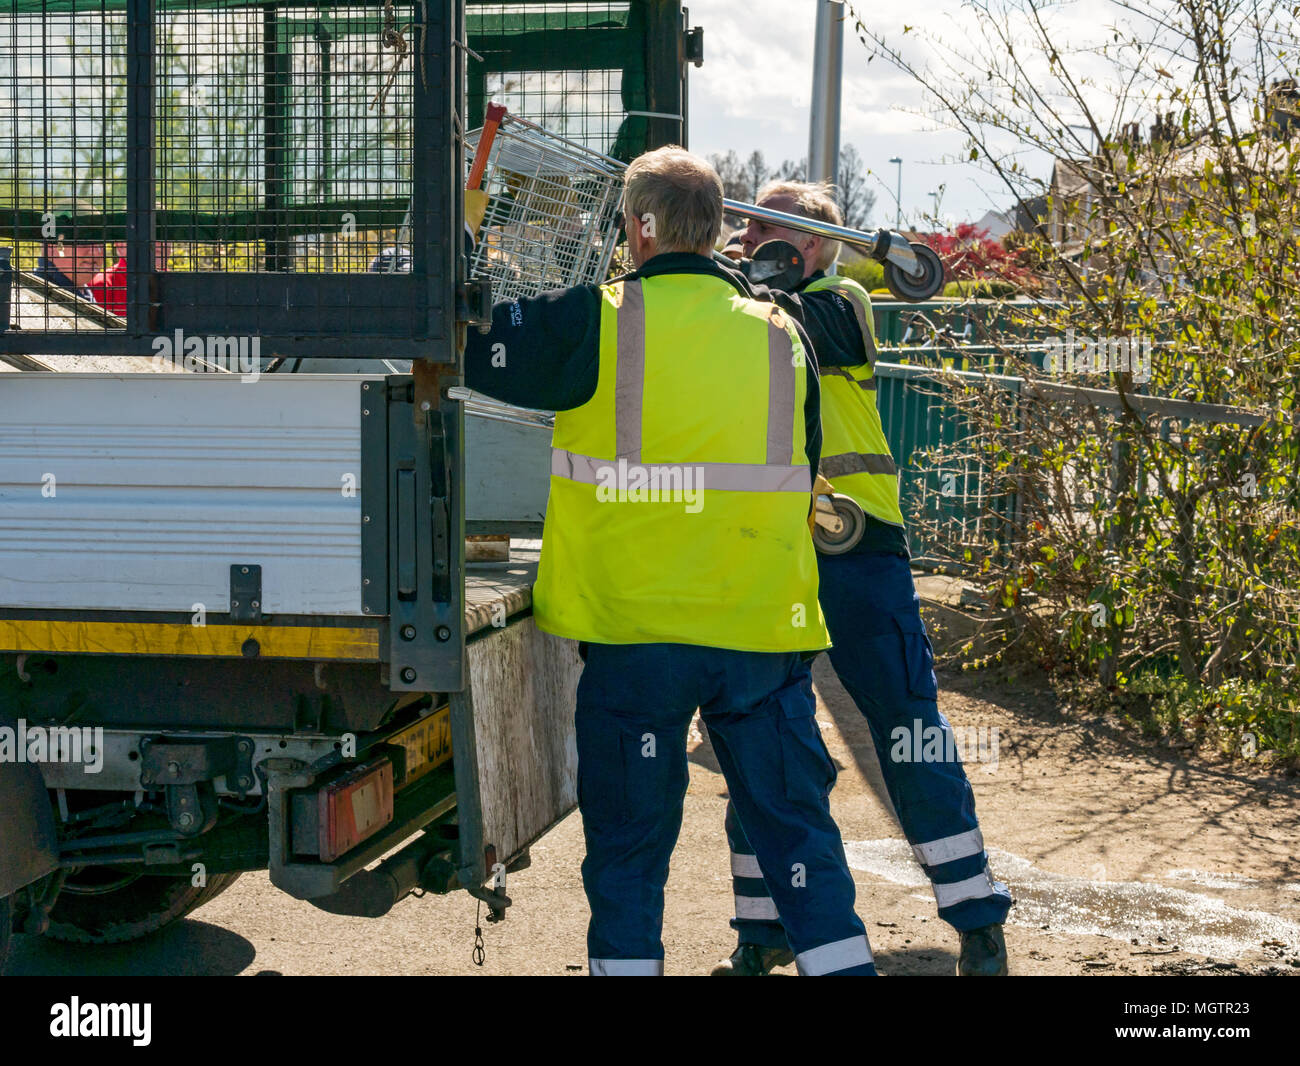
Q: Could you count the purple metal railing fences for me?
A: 0